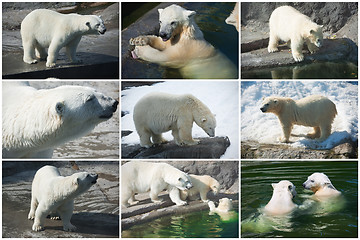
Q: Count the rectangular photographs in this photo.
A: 9